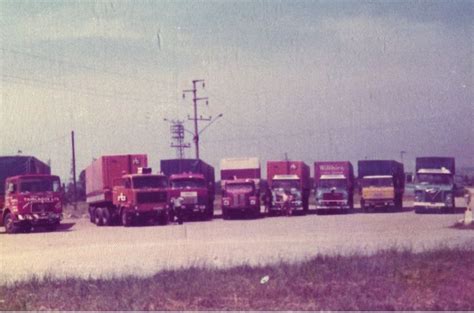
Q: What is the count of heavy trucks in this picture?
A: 8